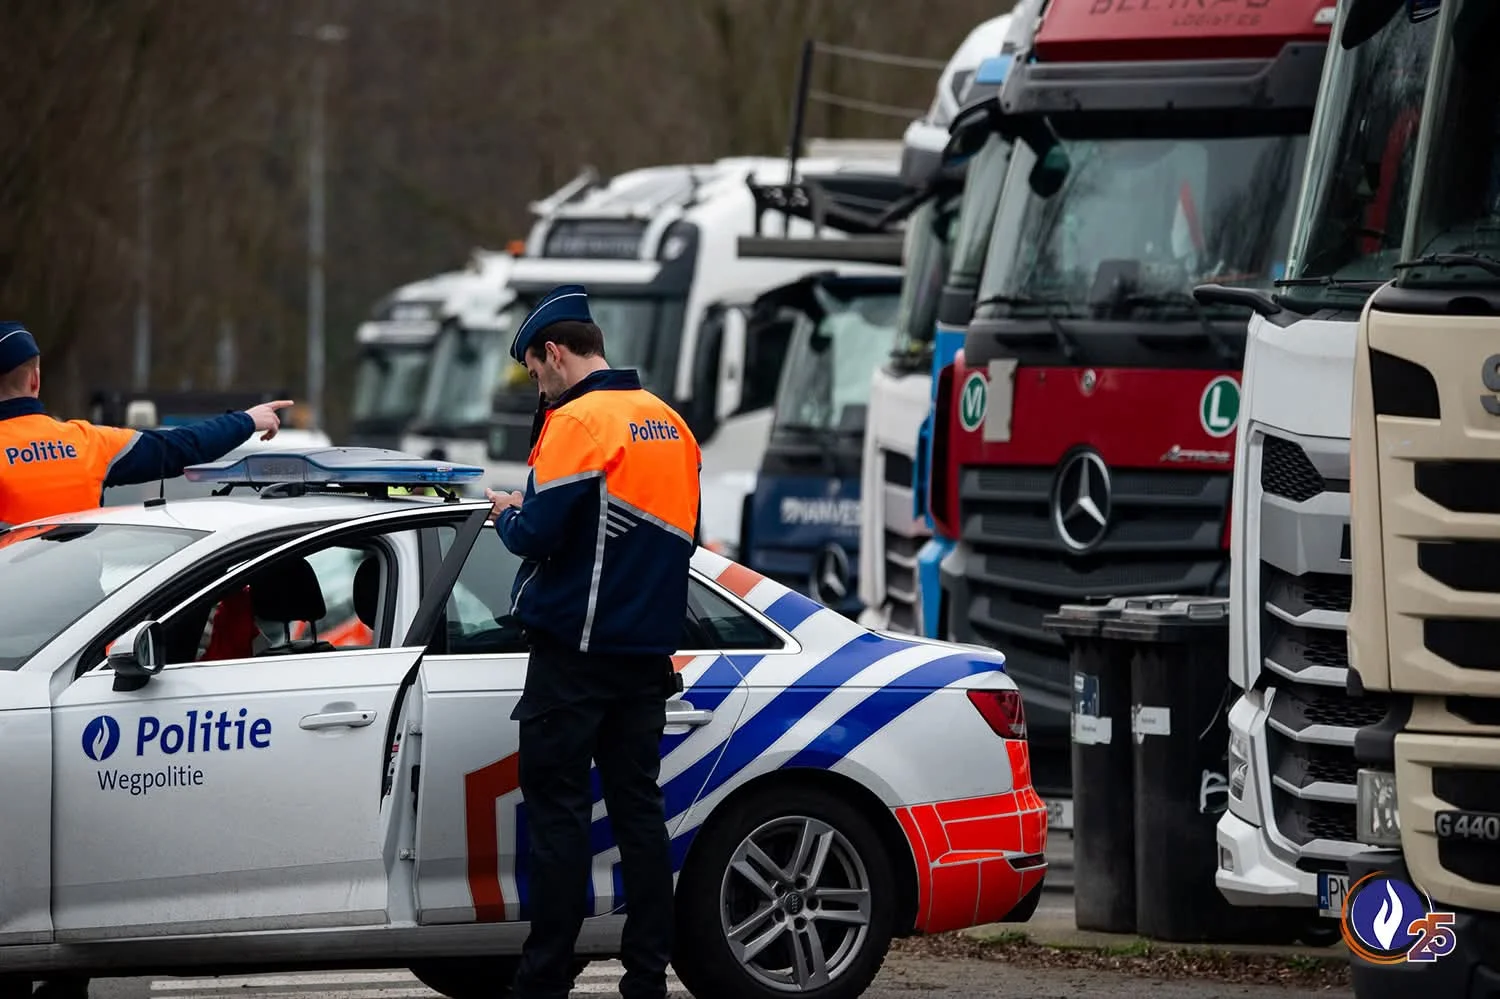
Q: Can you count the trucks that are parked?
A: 9